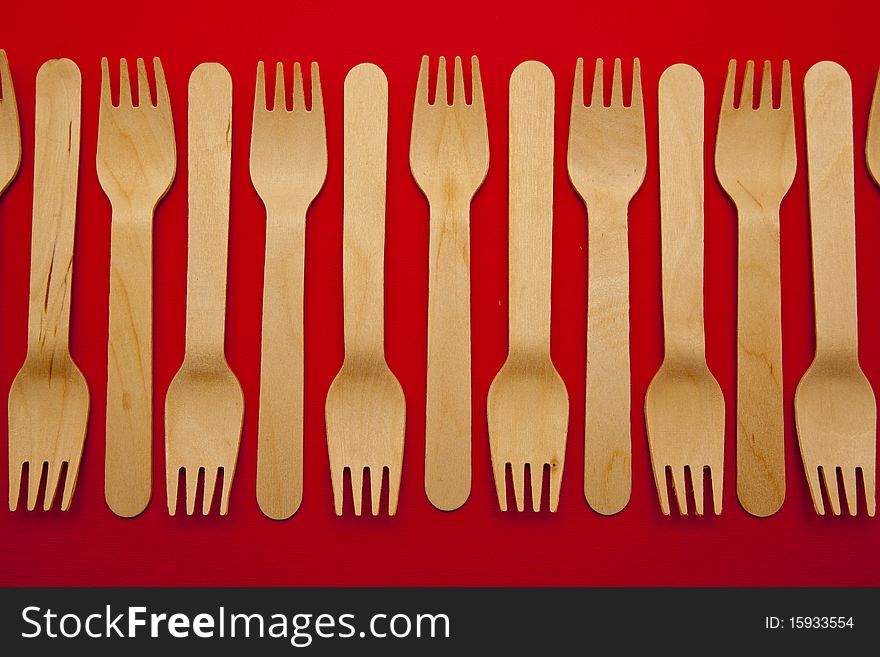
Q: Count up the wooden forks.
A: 13